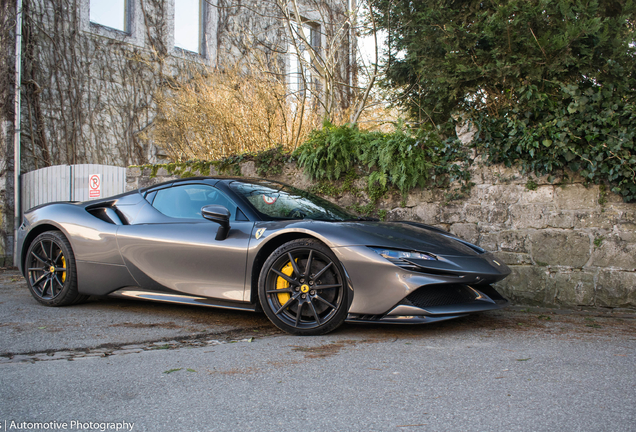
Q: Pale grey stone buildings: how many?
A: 1